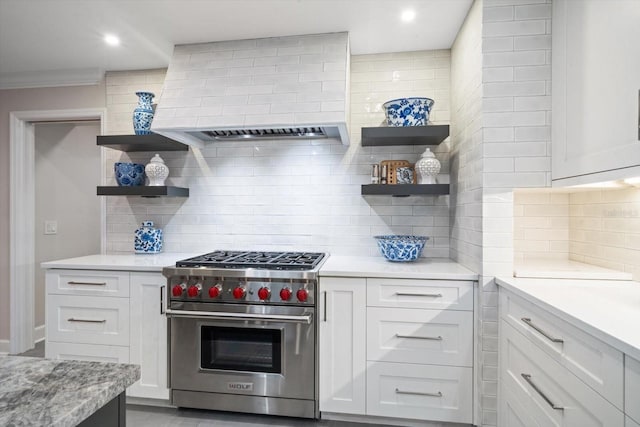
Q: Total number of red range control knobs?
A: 7